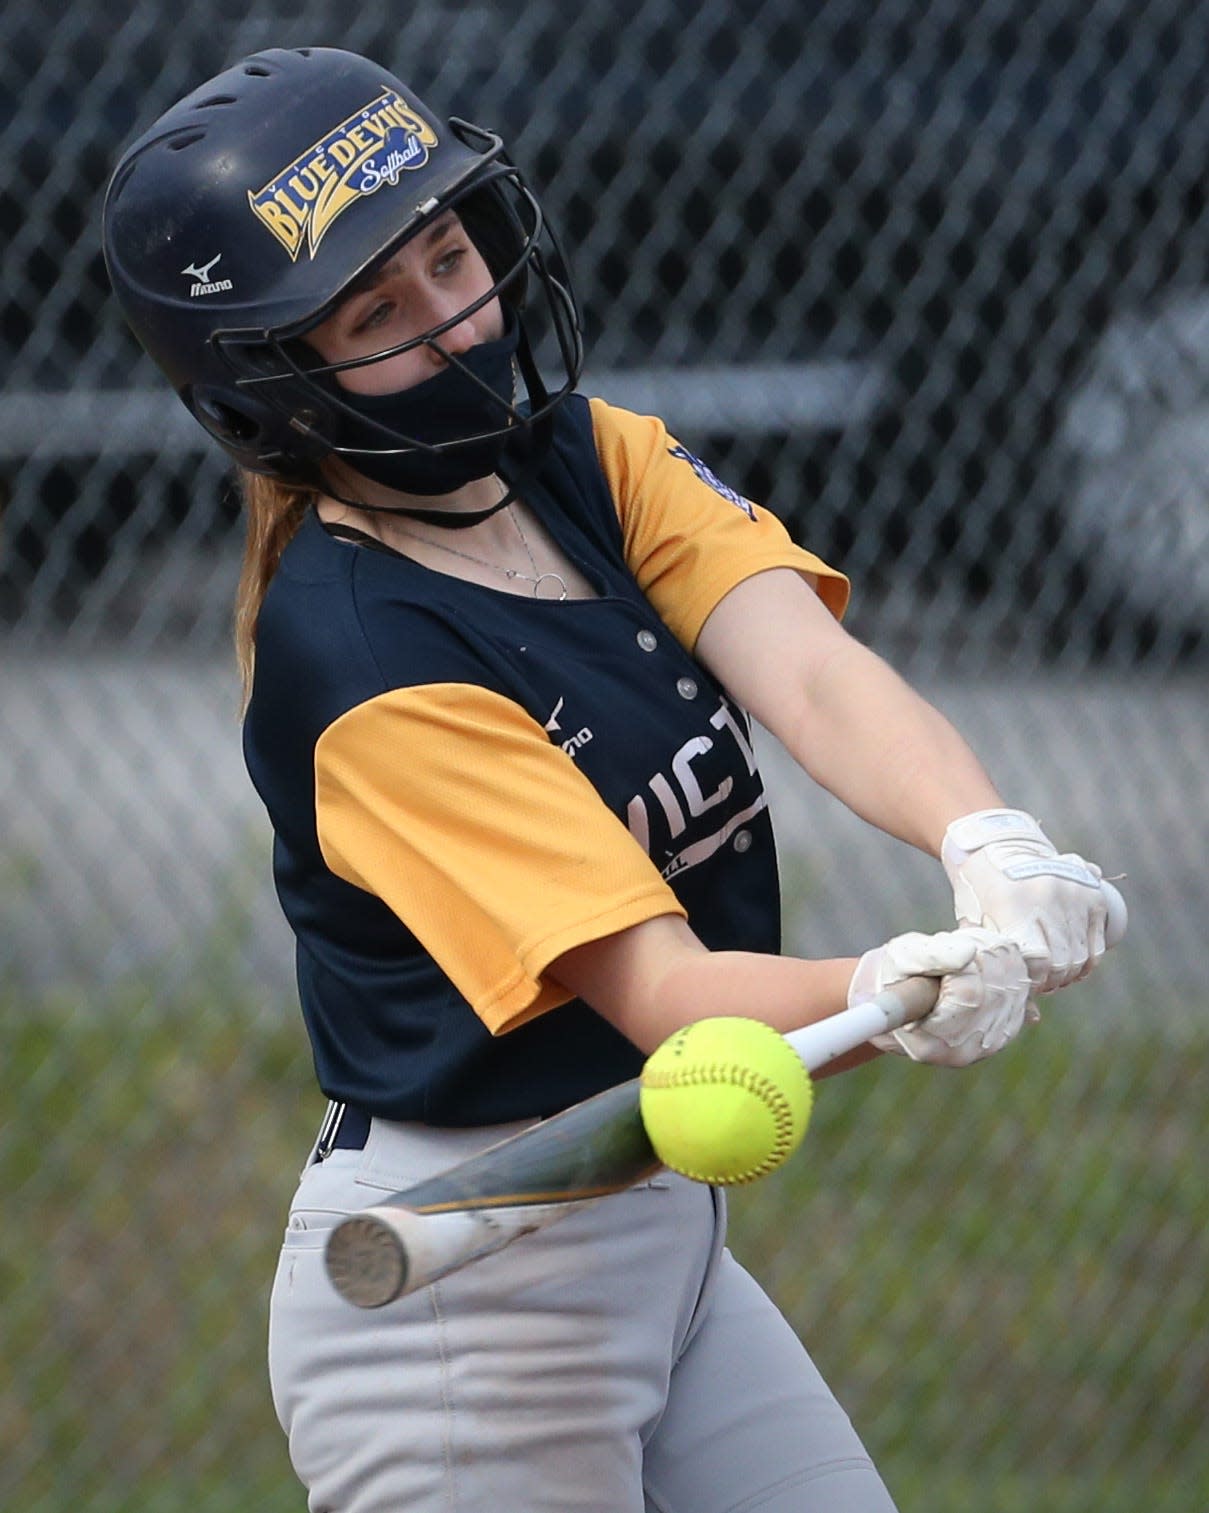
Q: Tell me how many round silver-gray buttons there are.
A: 3